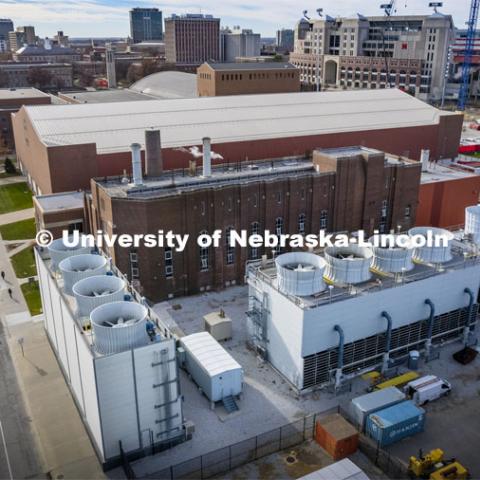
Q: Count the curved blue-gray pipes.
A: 4